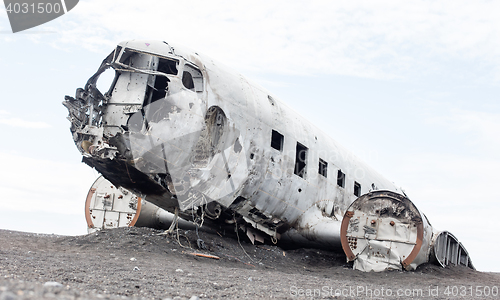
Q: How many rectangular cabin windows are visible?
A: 5